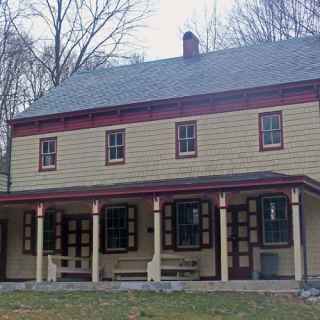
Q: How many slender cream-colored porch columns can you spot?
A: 5